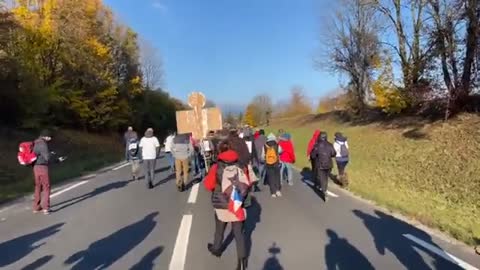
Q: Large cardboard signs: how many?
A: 1